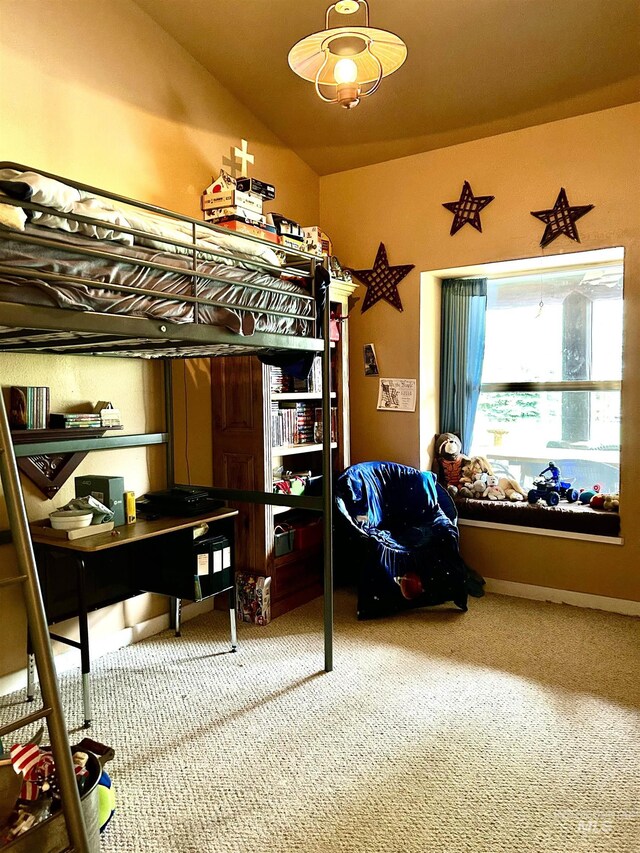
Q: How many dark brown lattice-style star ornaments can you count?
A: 3